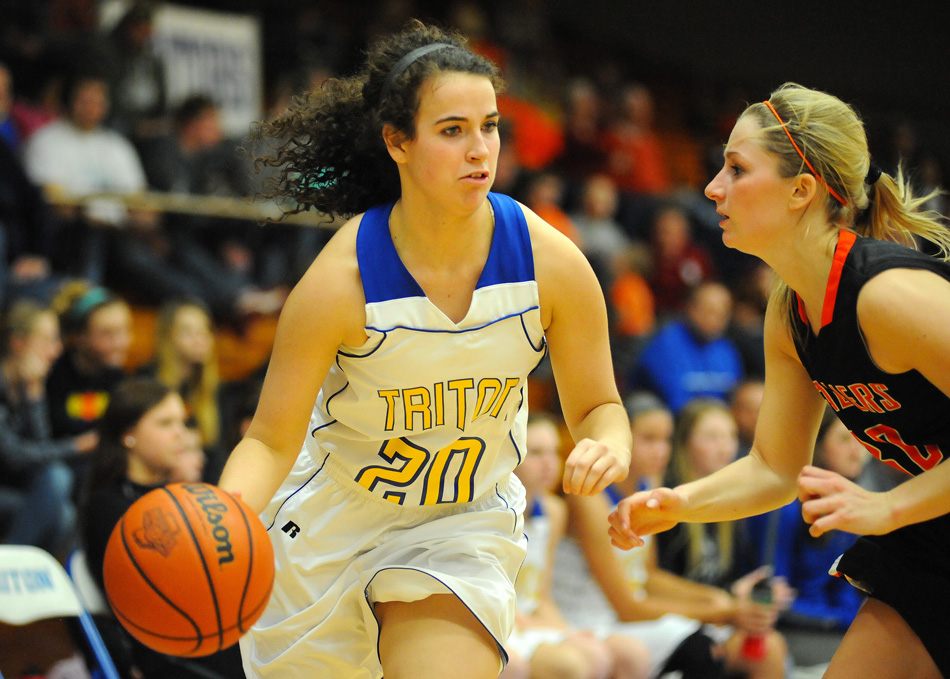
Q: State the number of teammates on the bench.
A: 2